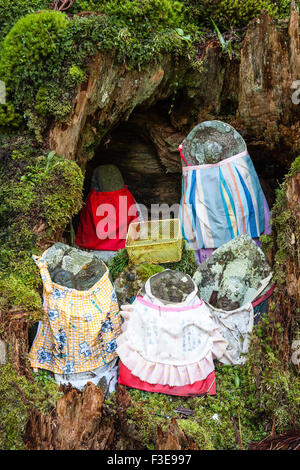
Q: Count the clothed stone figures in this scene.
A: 5